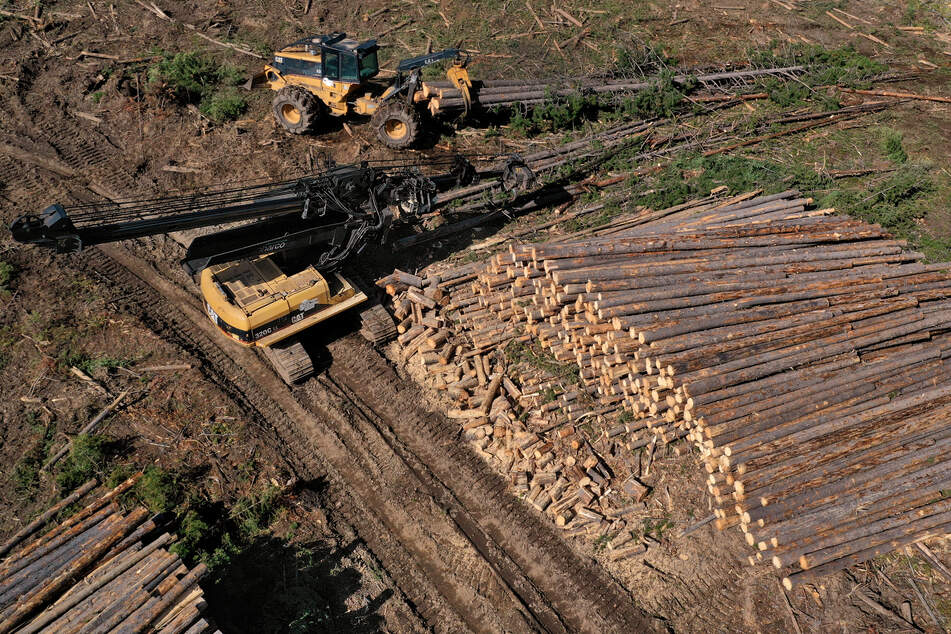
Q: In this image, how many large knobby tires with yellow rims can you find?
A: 2